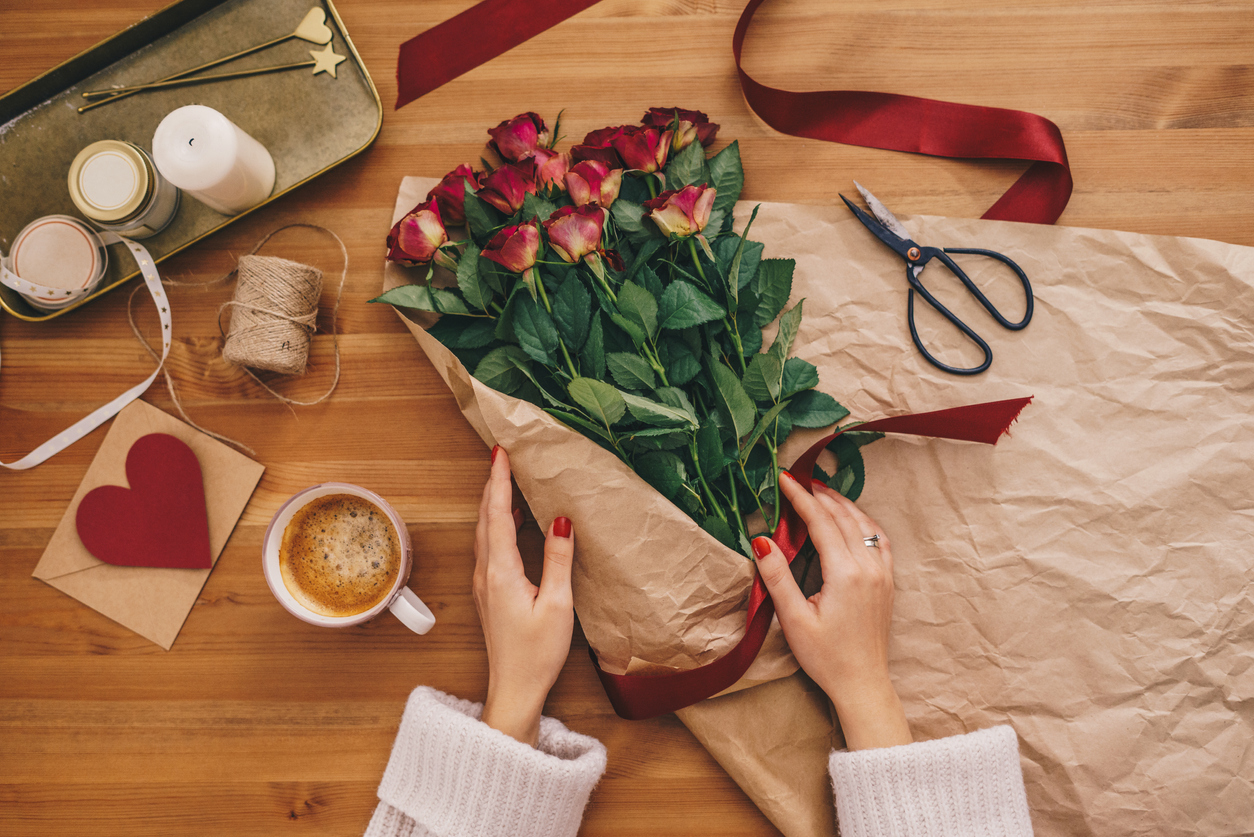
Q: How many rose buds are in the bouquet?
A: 12